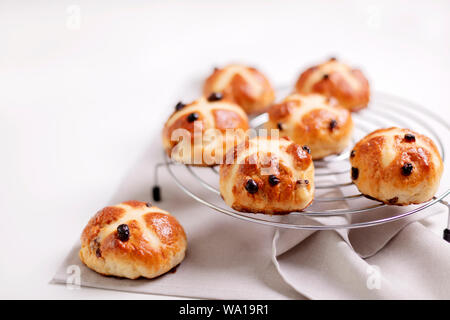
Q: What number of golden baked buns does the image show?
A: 7